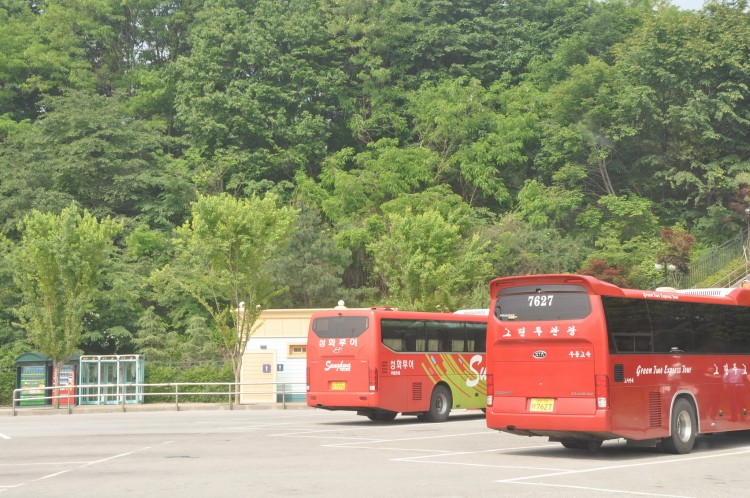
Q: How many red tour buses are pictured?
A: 2